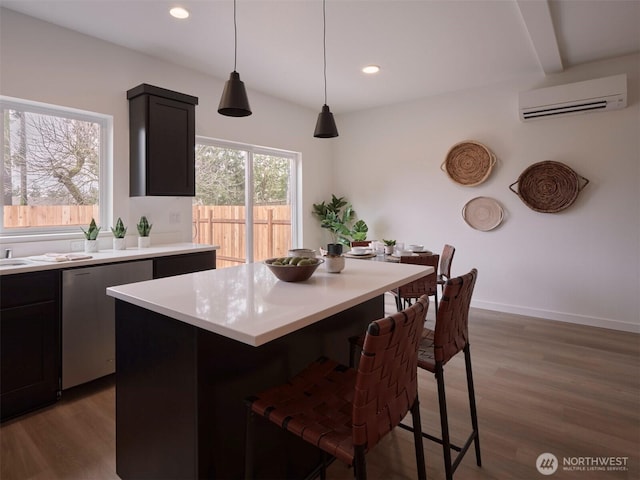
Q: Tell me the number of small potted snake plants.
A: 3